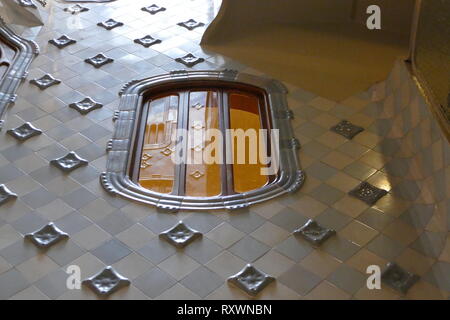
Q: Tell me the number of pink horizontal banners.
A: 0